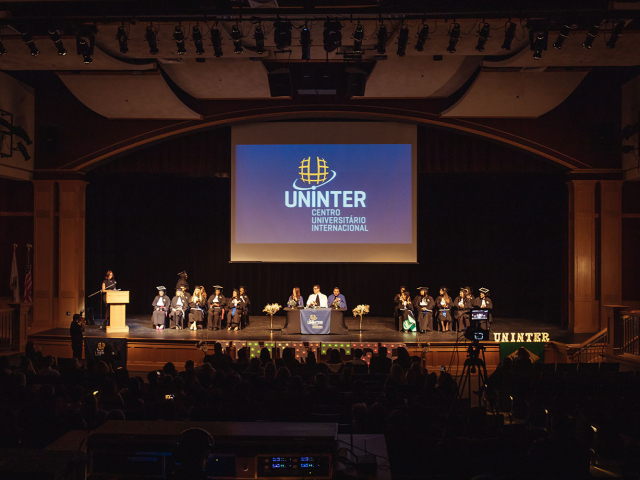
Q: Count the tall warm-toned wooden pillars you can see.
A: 4